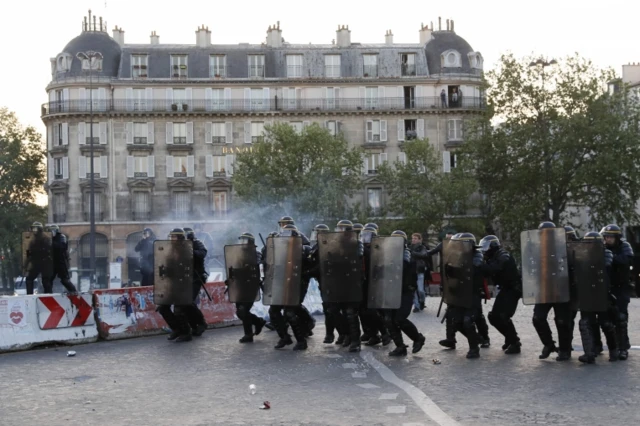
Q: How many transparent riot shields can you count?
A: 9